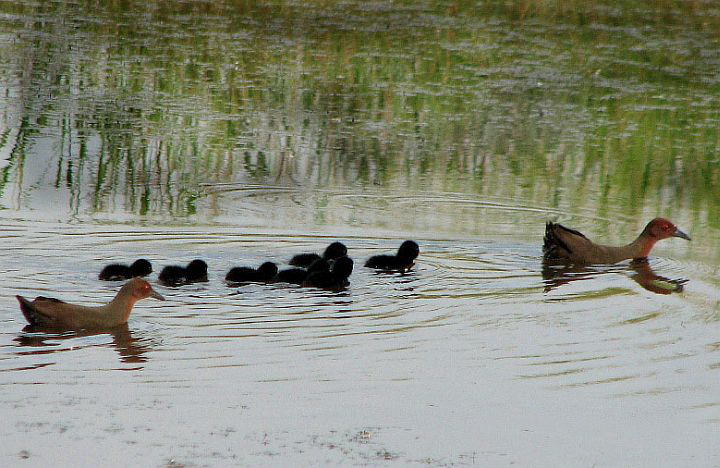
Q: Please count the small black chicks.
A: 7